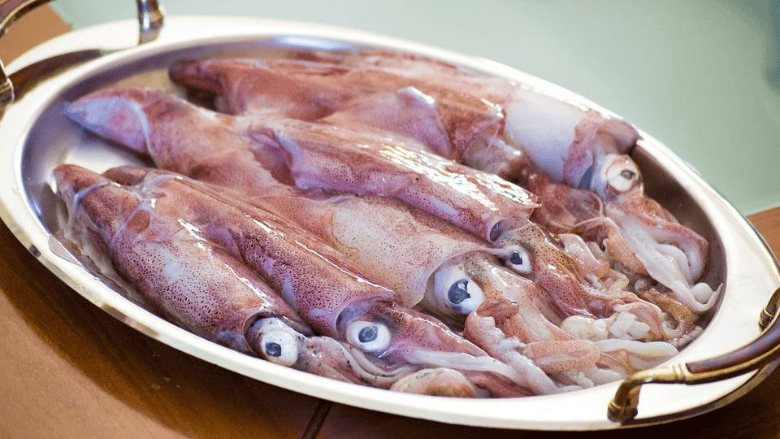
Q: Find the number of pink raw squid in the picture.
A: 6